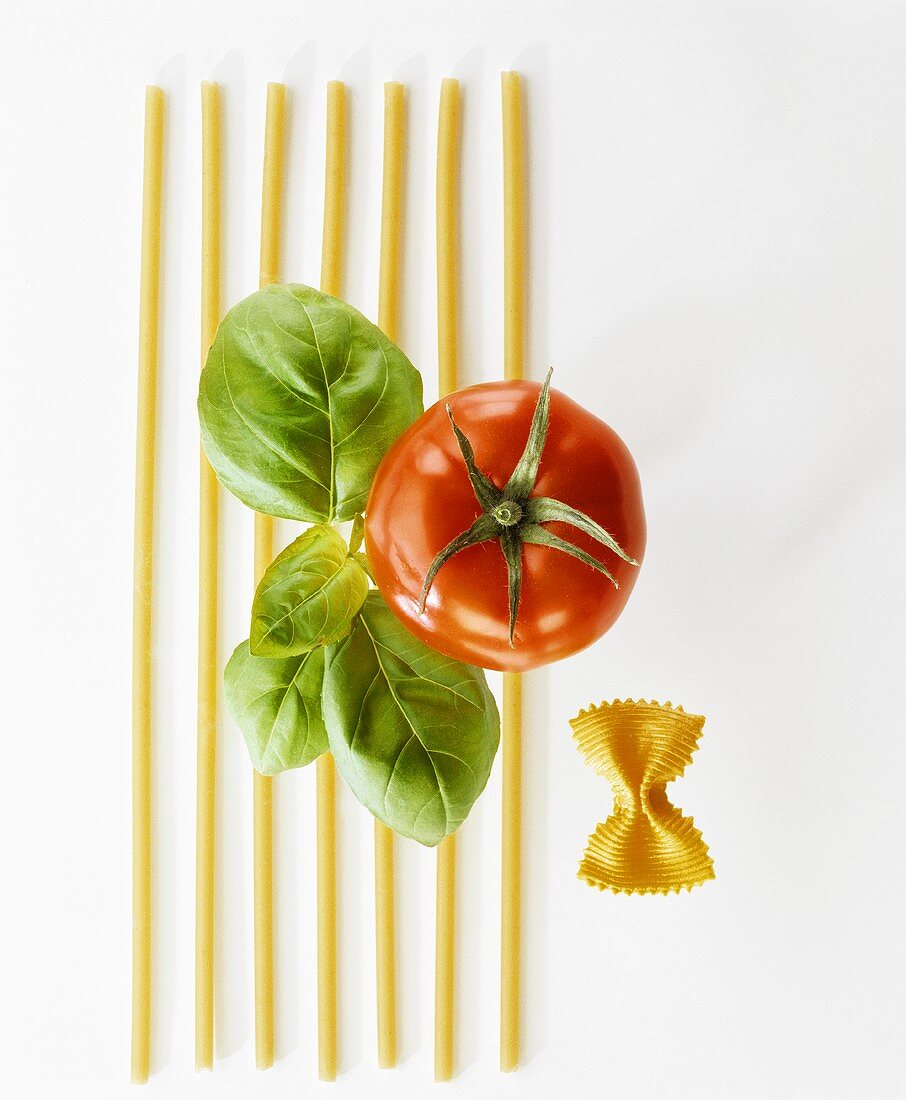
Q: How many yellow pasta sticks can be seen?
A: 7